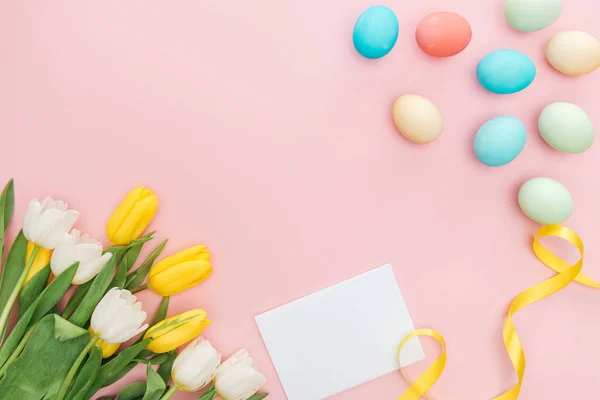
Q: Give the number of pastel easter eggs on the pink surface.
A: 9